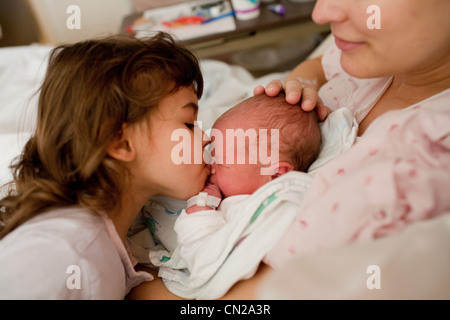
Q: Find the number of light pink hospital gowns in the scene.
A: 1